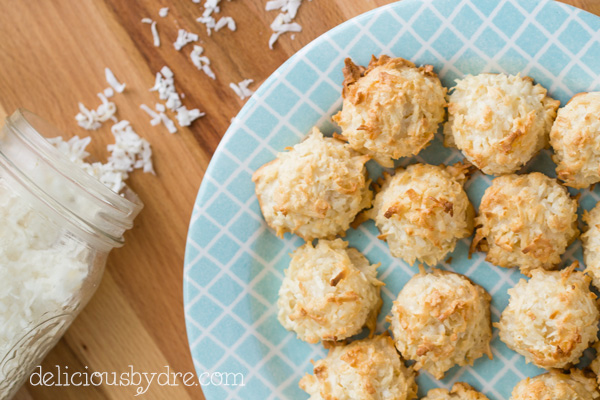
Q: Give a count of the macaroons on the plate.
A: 13